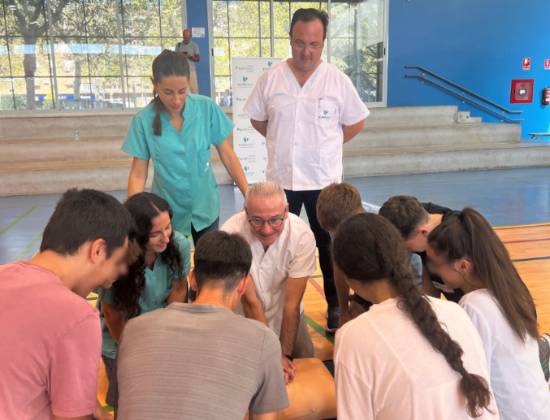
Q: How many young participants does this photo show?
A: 6